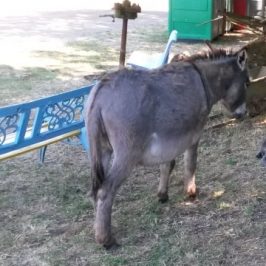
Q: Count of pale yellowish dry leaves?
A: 2